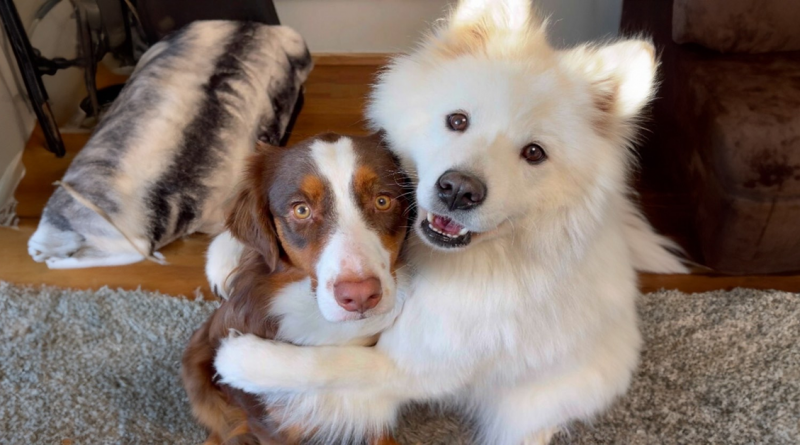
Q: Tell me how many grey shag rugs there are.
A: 1